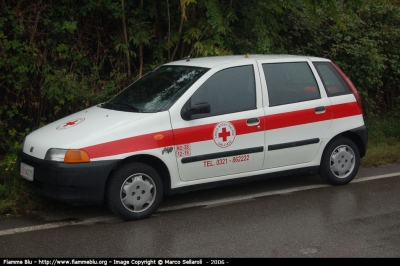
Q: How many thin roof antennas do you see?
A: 1